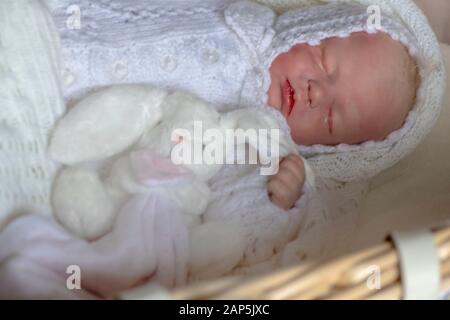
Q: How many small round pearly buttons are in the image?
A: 4